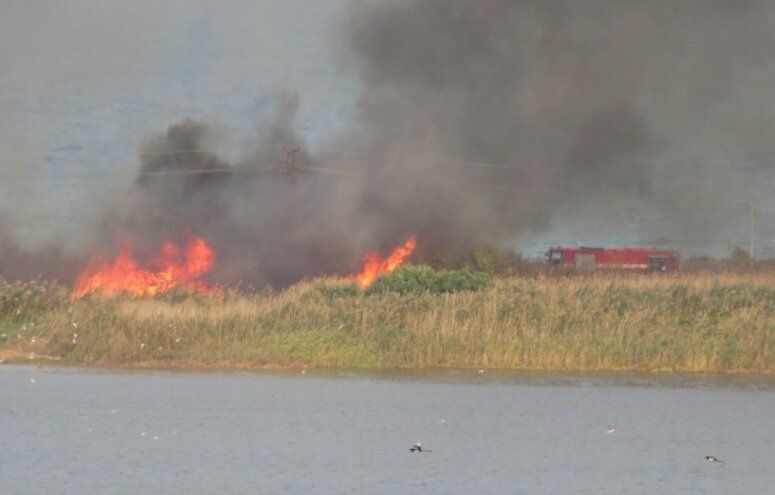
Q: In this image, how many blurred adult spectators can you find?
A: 0